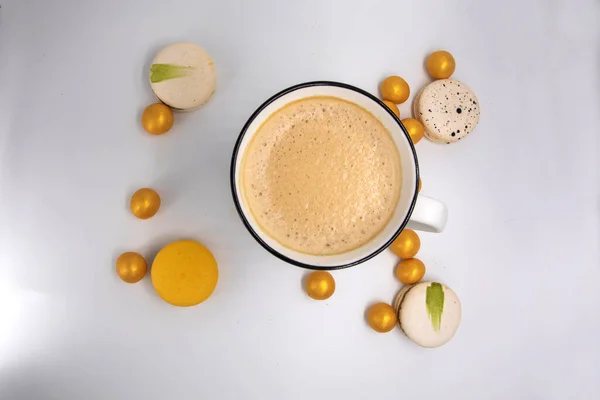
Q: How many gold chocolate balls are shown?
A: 12